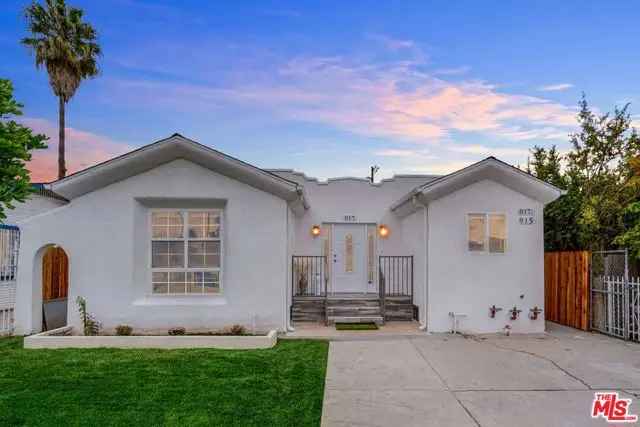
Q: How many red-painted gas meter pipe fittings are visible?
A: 3